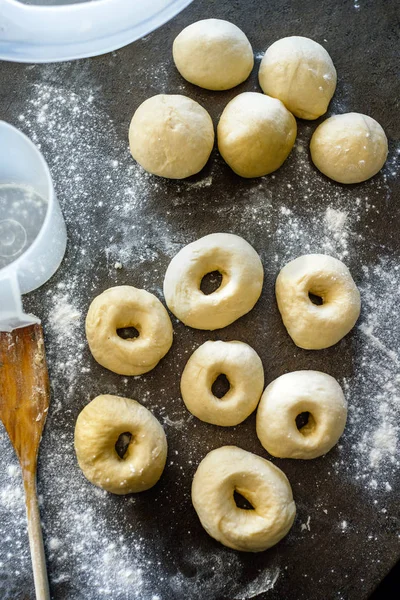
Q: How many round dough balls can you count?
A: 5